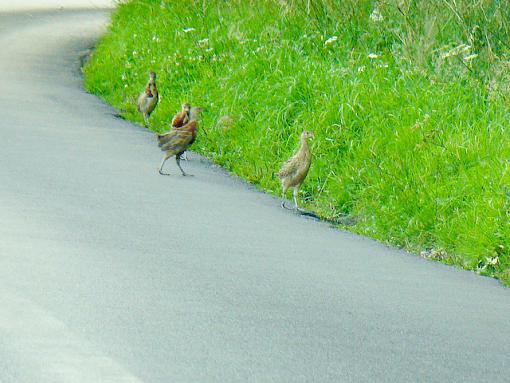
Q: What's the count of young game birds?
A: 4